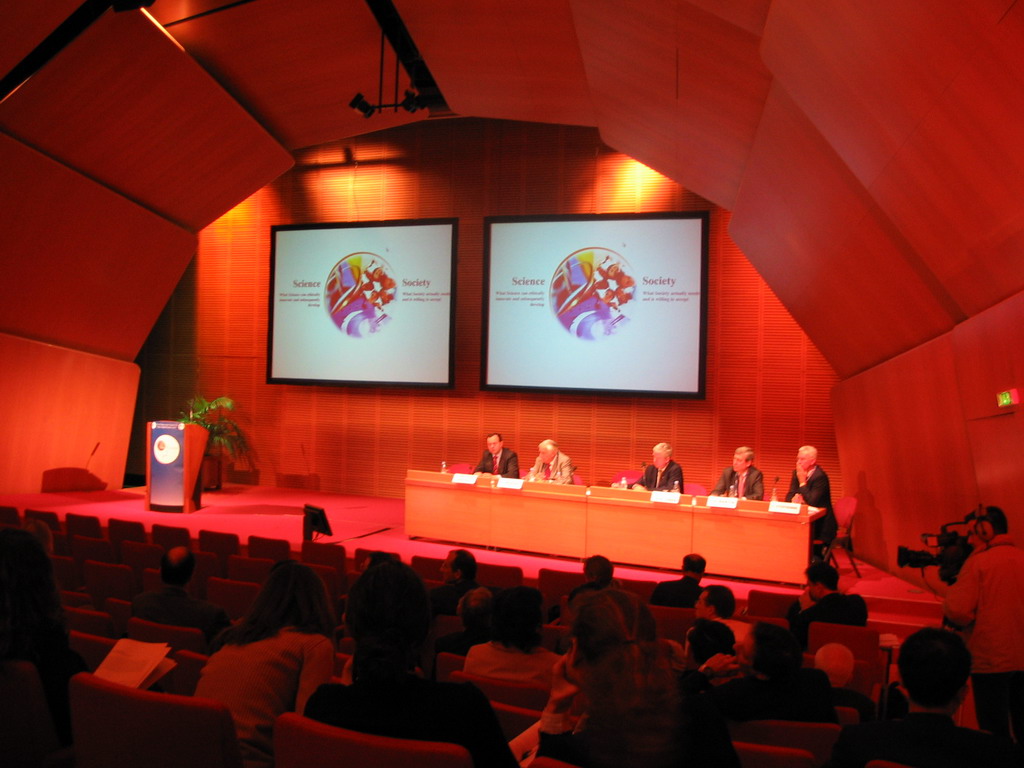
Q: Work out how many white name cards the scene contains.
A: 5